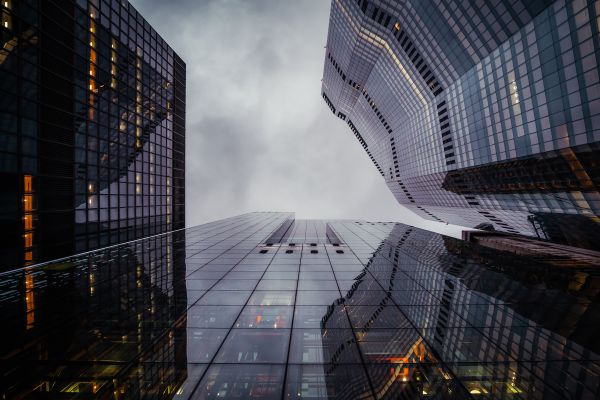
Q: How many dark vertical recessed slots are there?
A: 2